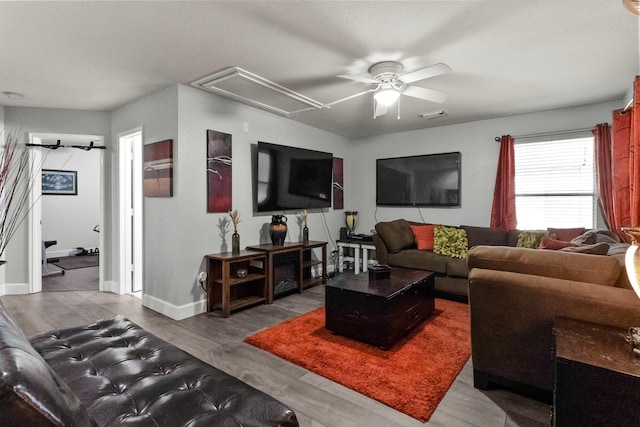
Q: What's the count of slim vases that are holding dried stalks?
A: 2